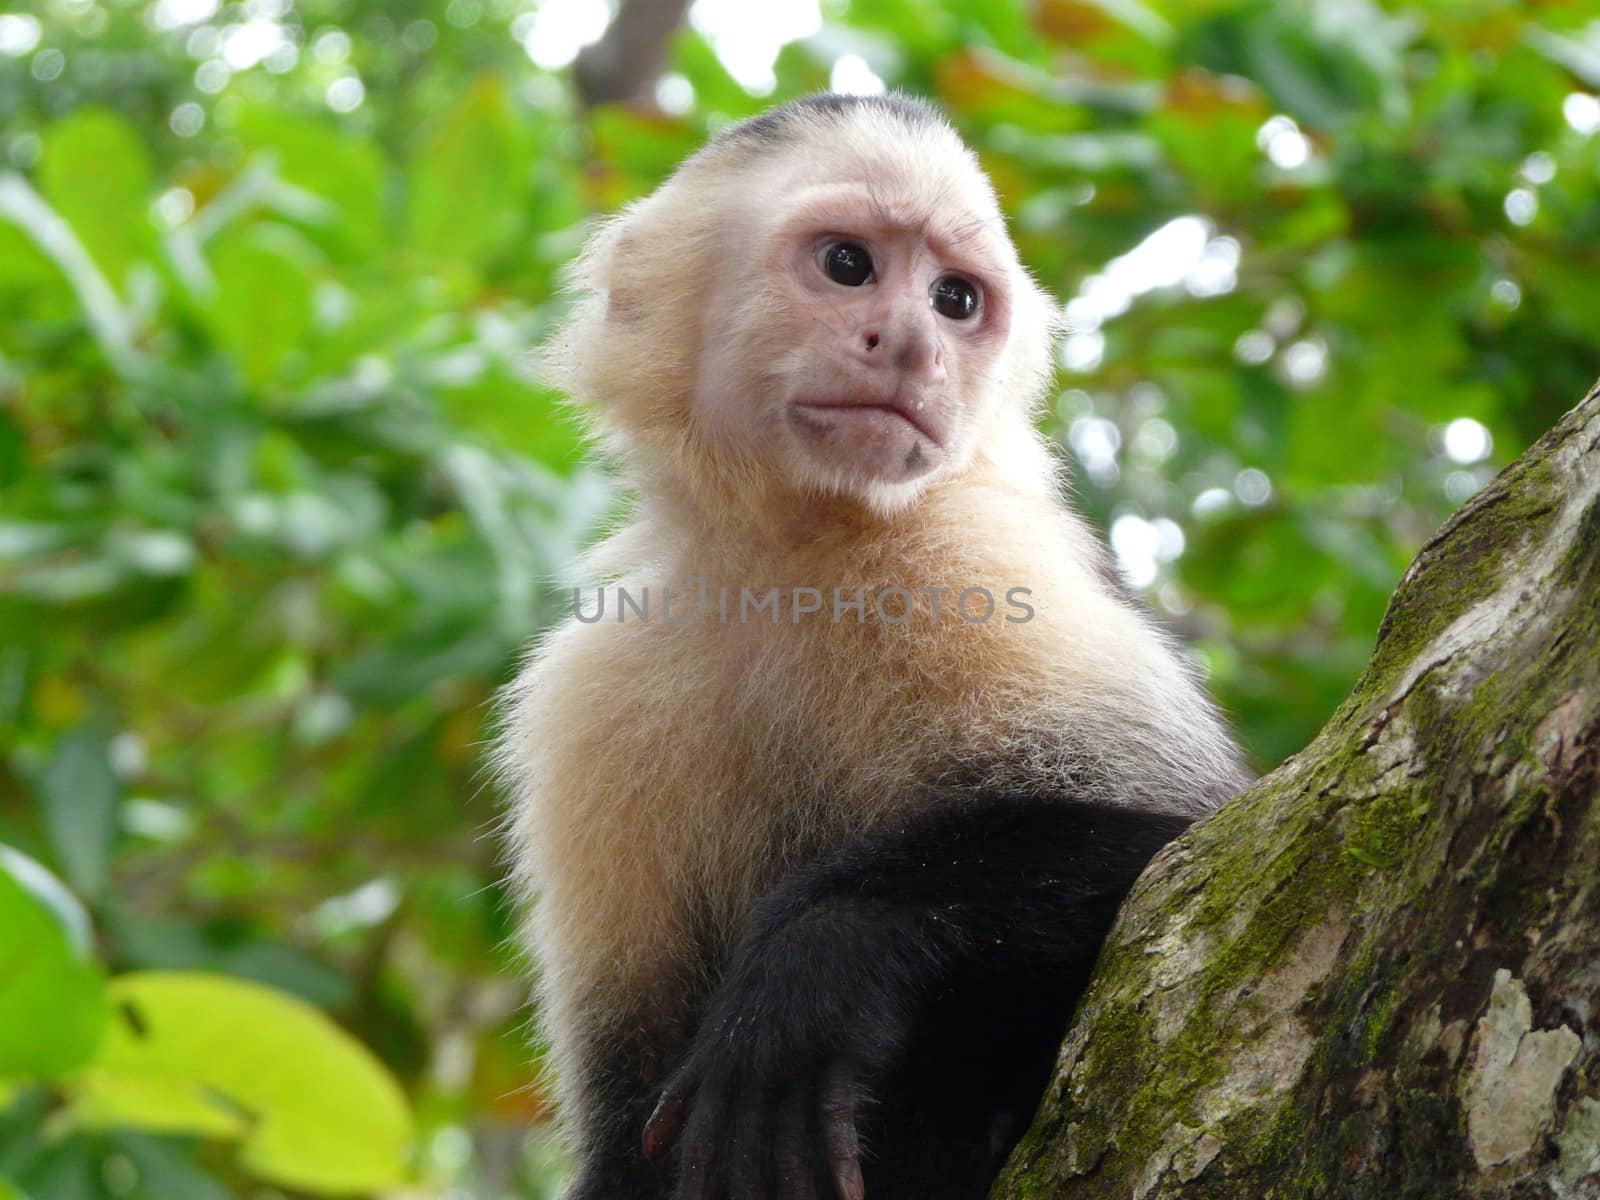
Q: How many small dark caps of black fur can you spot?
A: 1